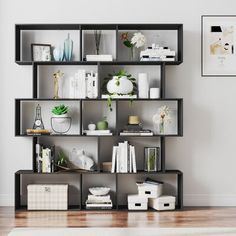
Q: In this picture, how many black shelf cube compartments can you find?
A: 13